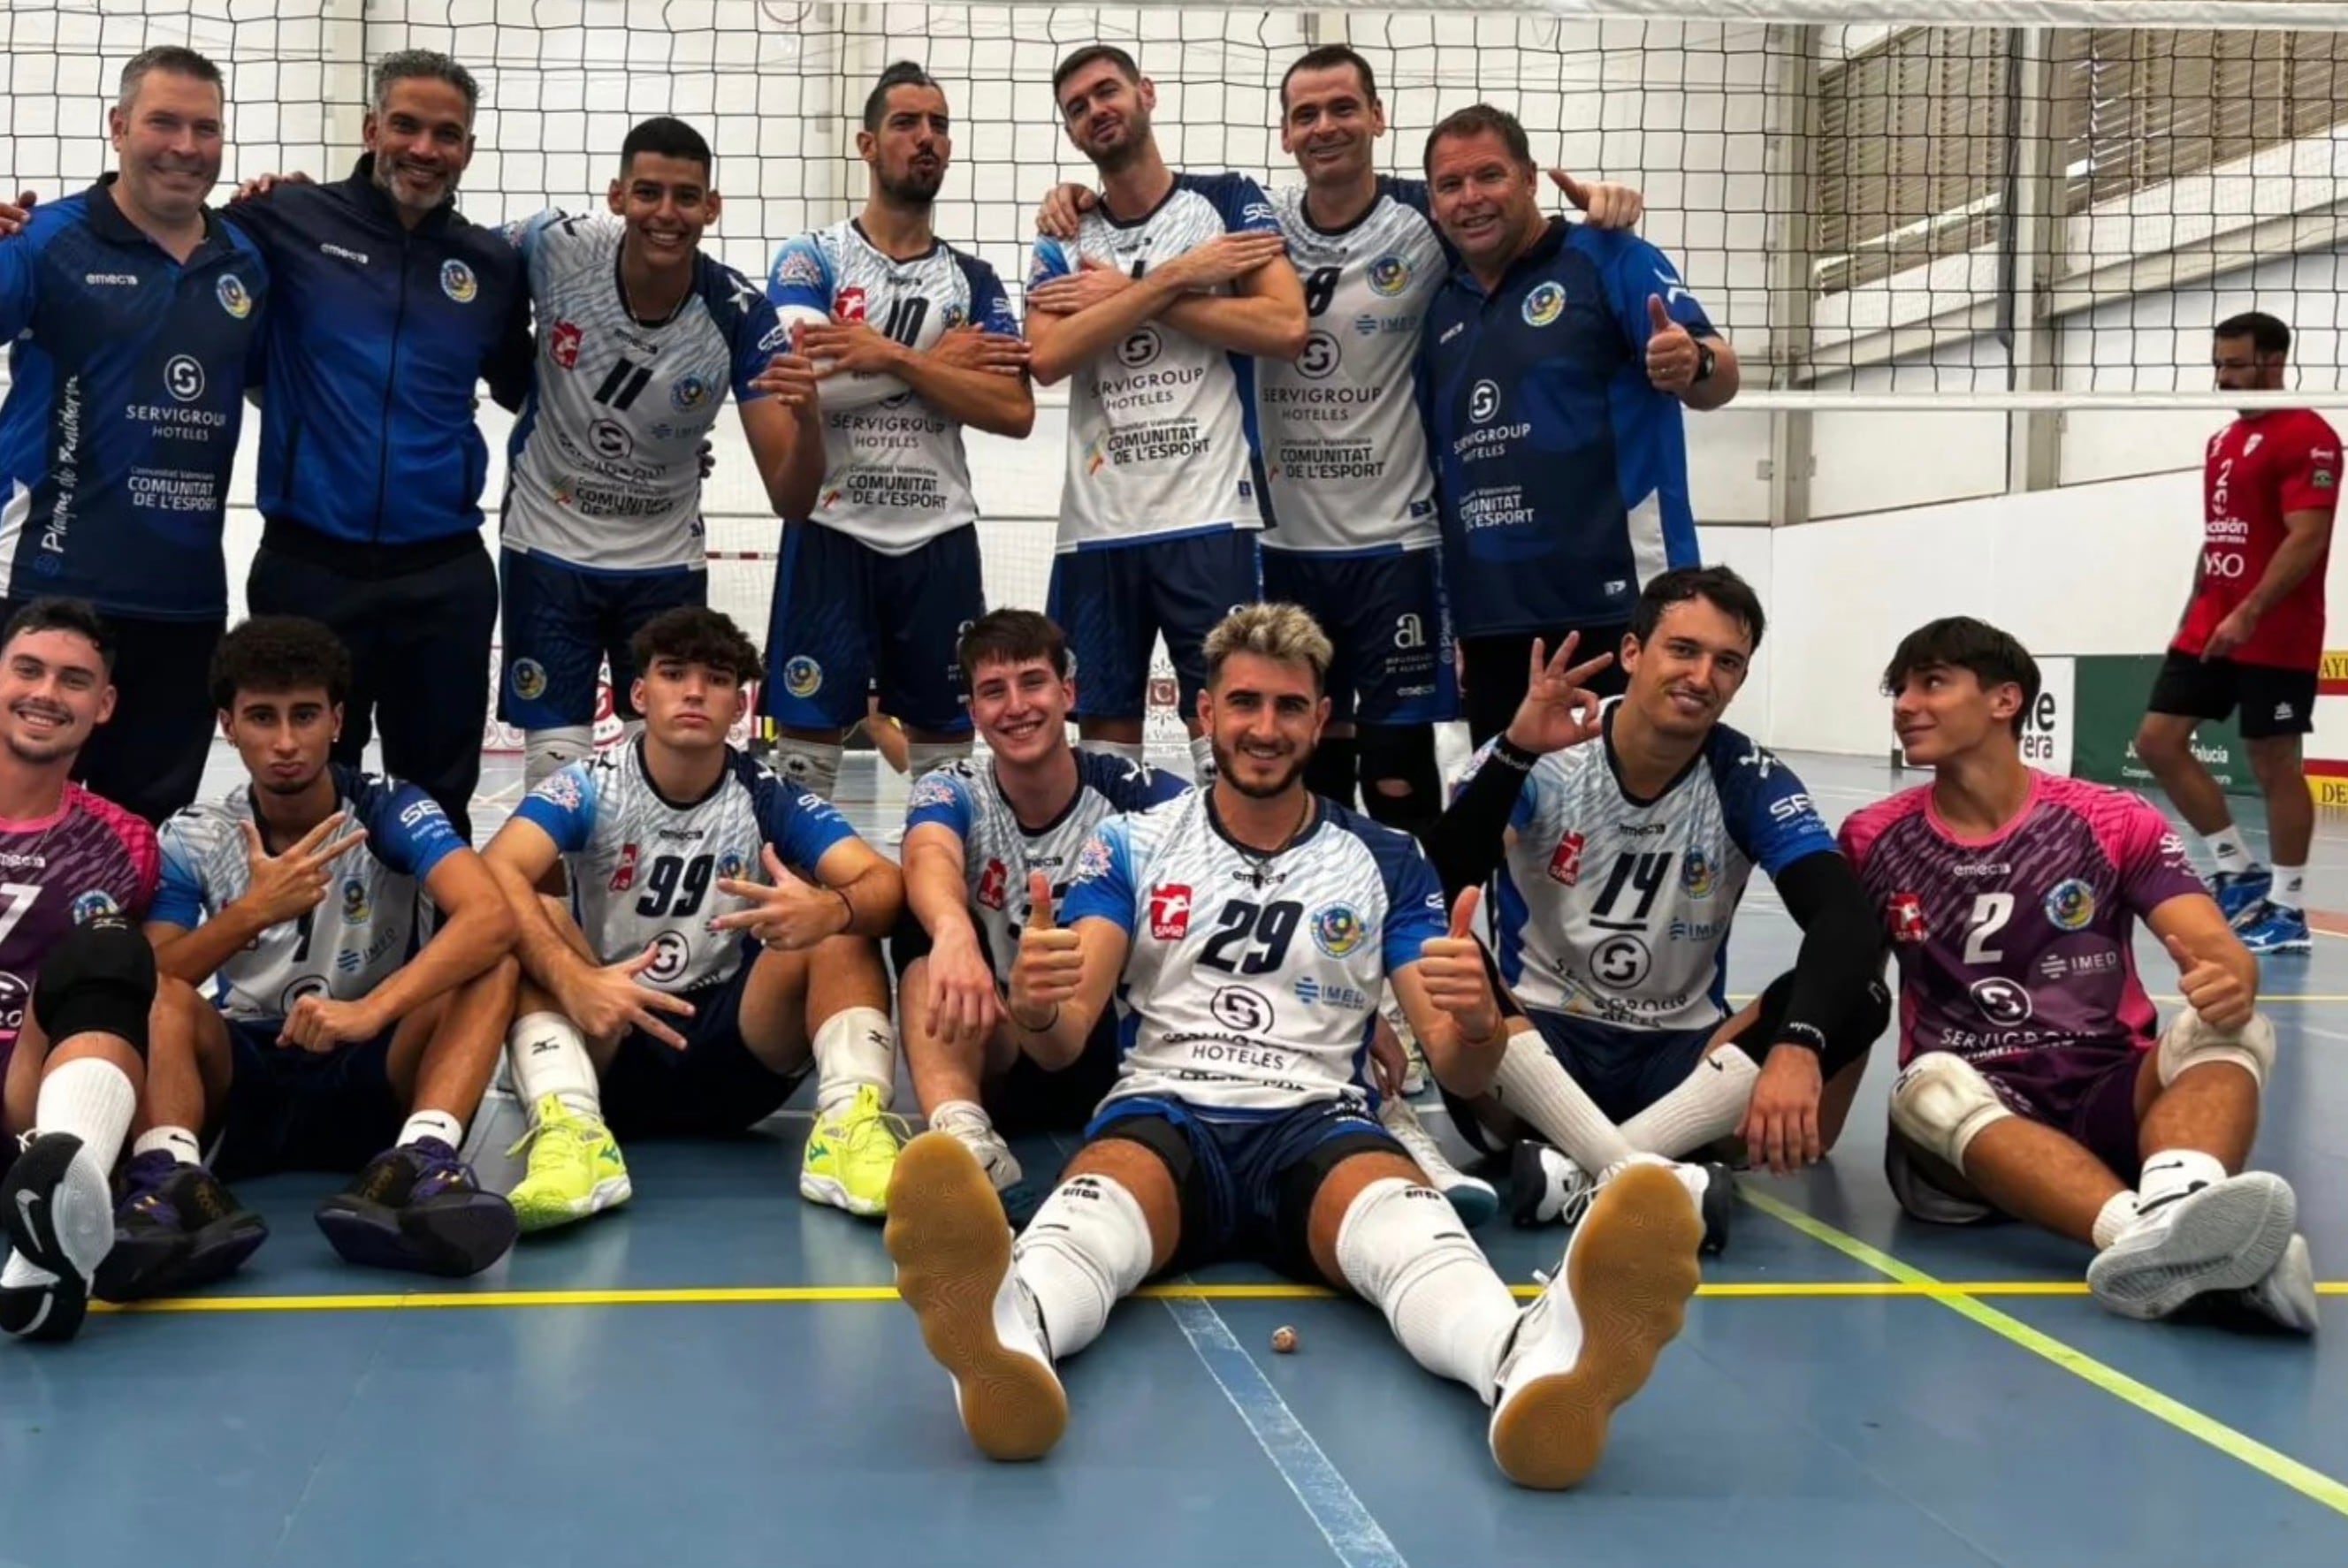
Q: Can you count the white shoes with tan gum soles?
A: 2